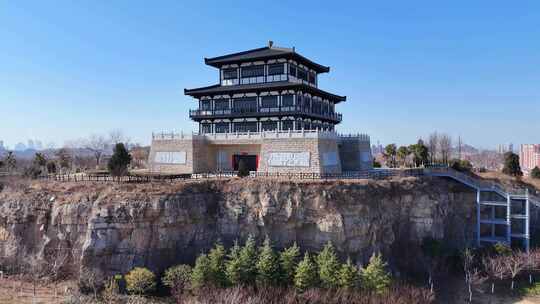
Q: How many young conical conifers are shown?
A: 10